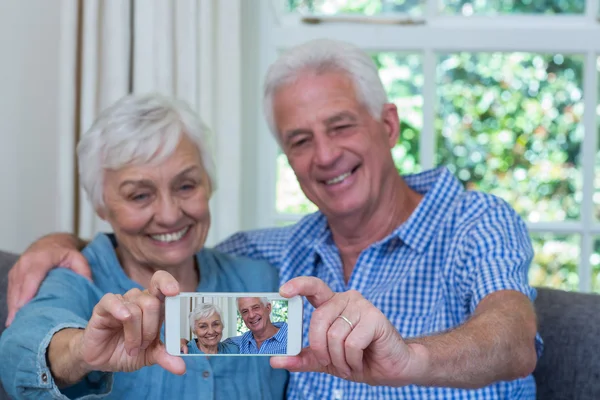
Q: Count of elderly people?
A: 2